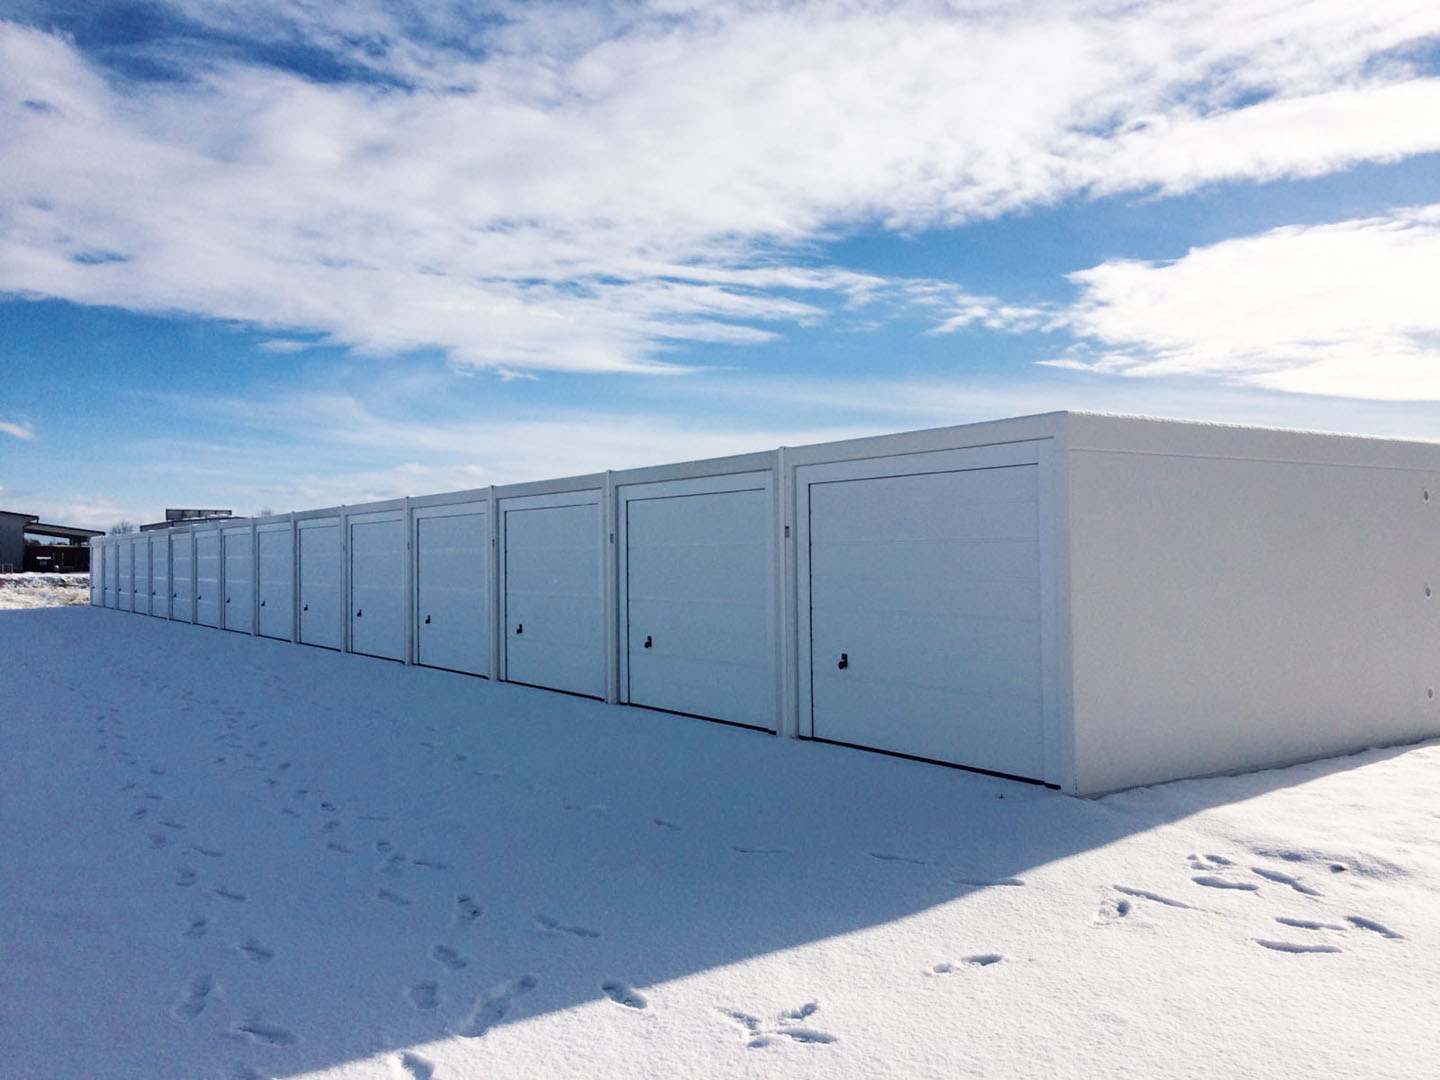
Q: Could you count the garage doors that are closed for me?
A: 15